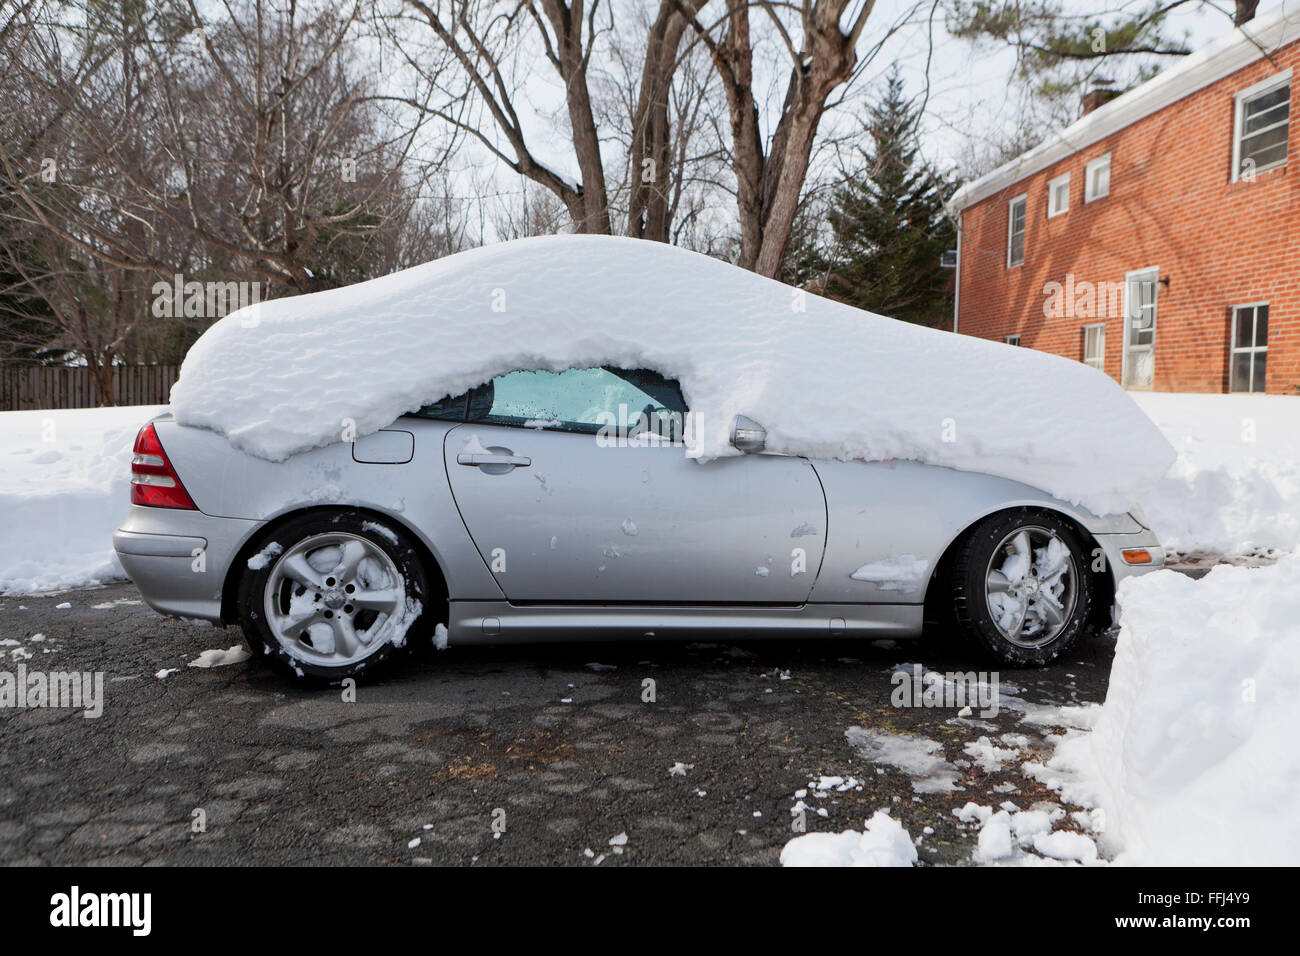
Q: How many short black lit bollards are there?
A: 0